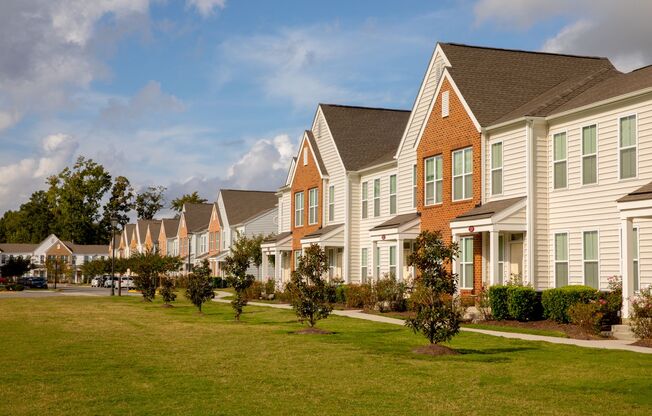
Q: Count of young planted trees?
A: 6